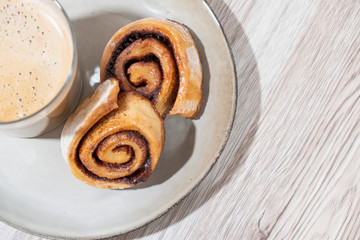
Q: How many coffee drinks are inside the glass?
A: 1